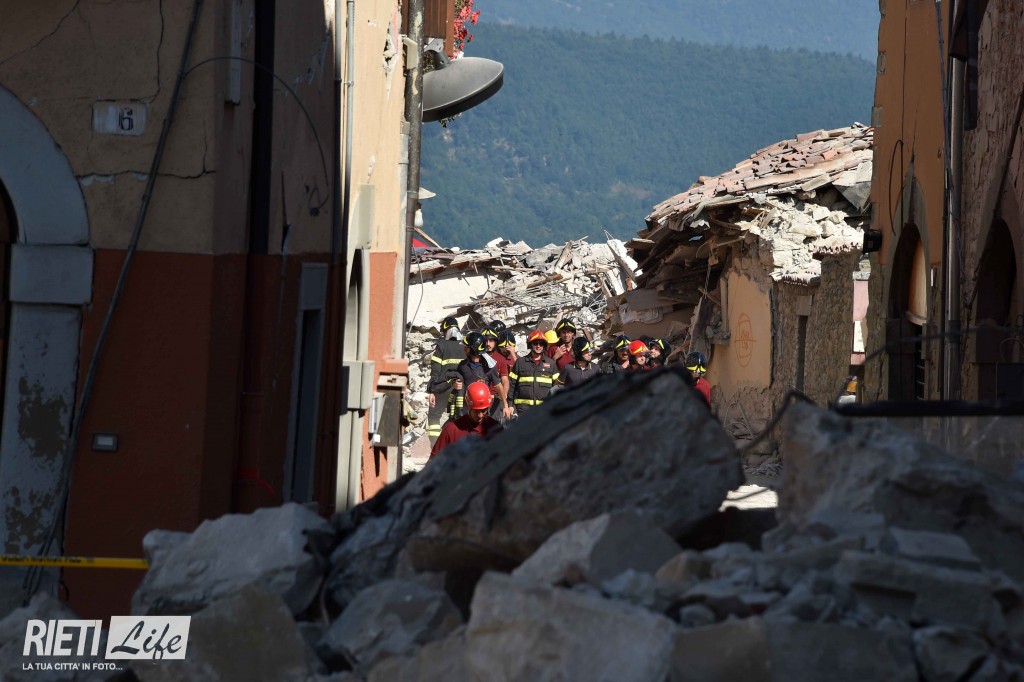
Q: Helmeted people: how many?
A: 14